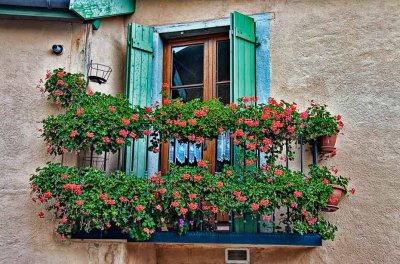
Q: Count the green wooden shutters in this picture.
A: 2